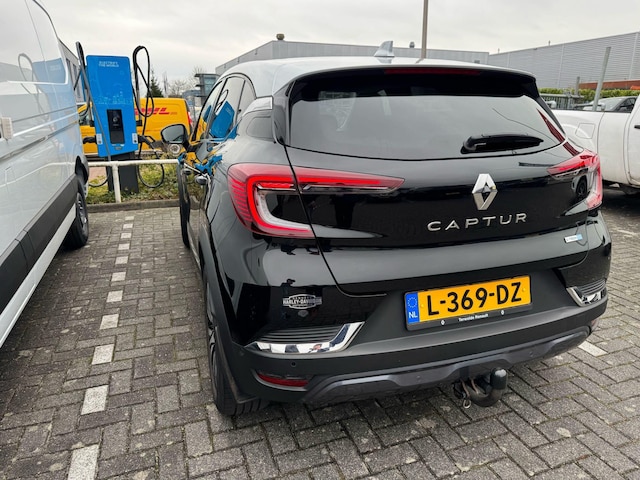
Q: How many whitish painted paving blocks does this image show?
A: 12